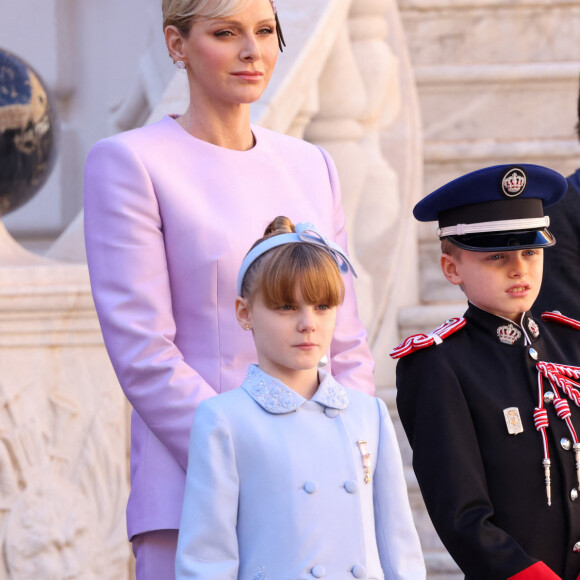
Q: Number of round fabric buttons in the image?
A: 5